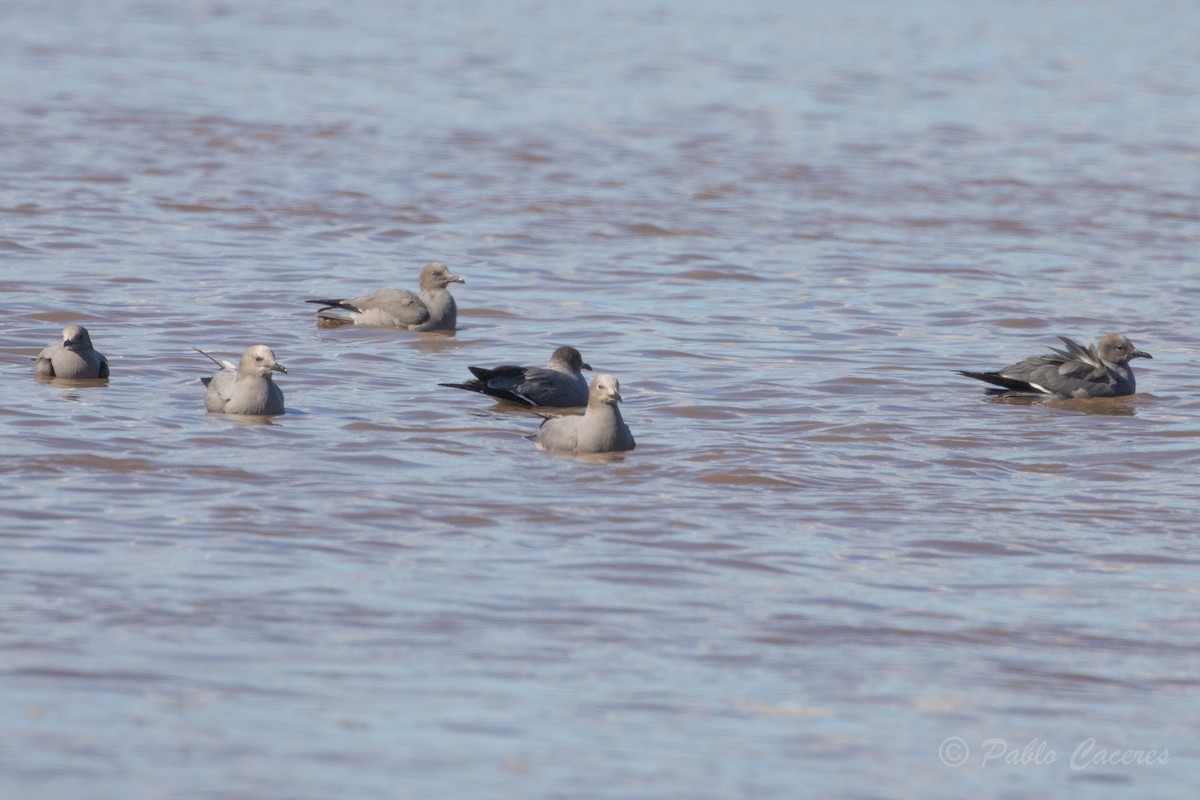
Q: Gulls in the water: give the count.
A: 6